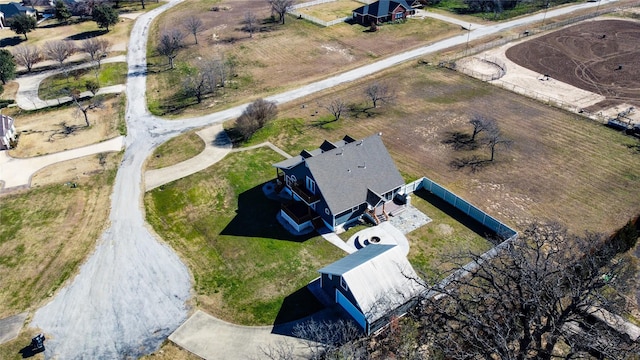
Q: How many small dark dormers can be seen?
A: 3